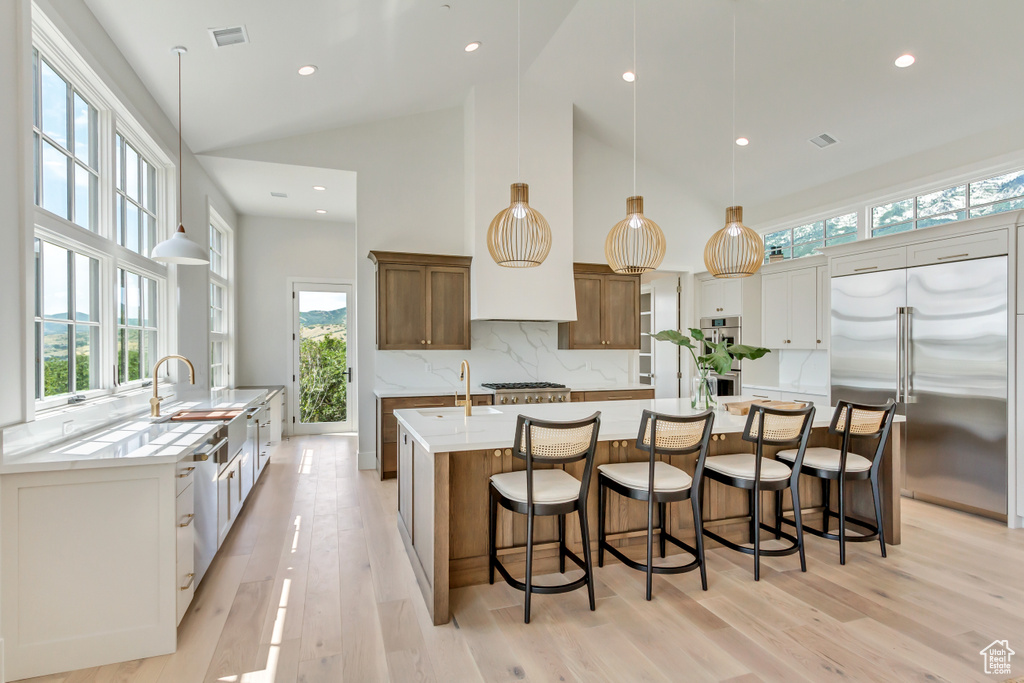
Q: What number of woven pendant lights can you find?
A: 3